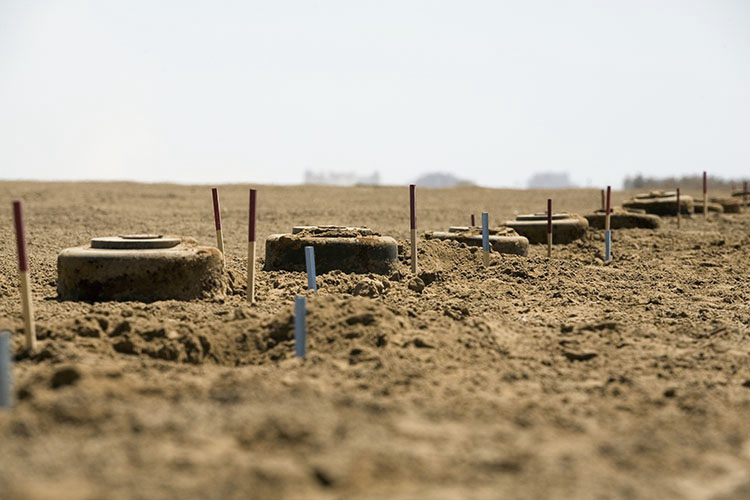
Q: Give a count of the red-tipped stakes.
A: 11